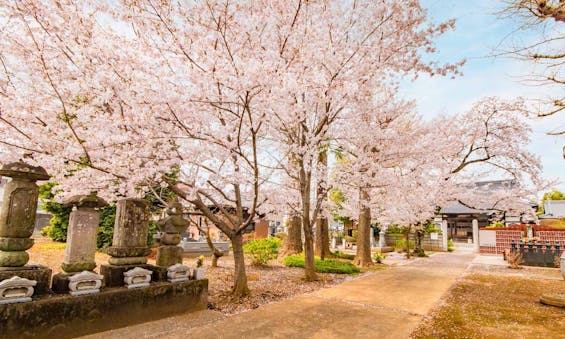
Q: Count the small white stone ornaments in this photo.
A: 4